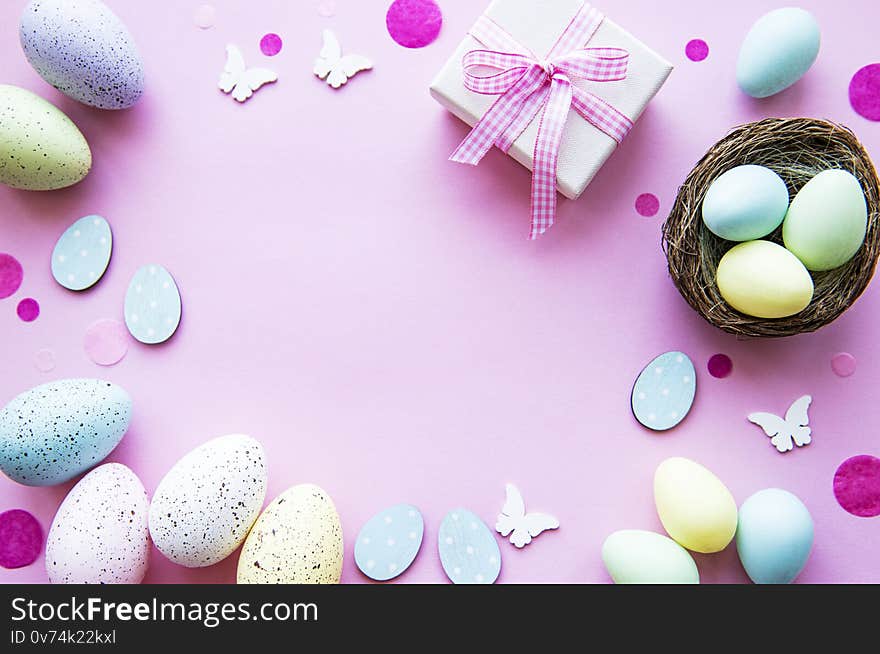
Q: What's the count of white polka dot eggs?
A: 5